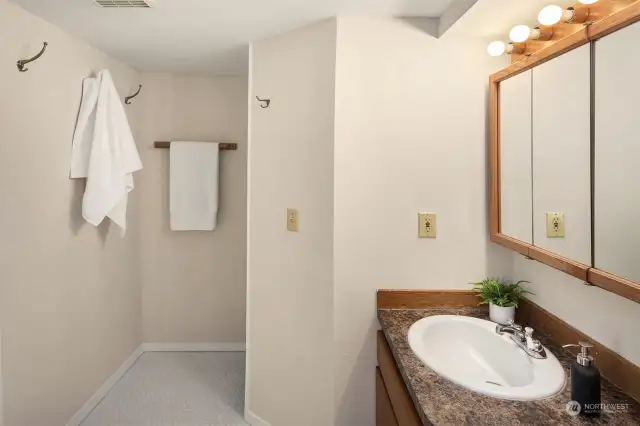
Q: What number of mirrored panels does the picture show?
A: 3